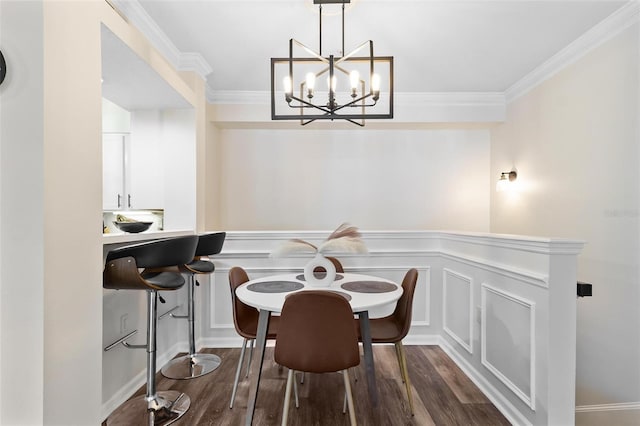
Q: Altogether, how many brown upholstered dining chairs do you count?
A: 4